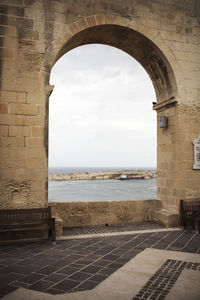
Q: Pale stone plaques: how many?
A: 1